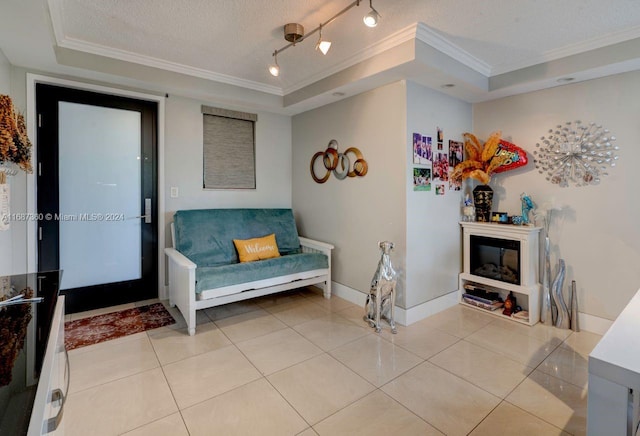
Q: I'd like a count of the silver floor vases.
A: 3